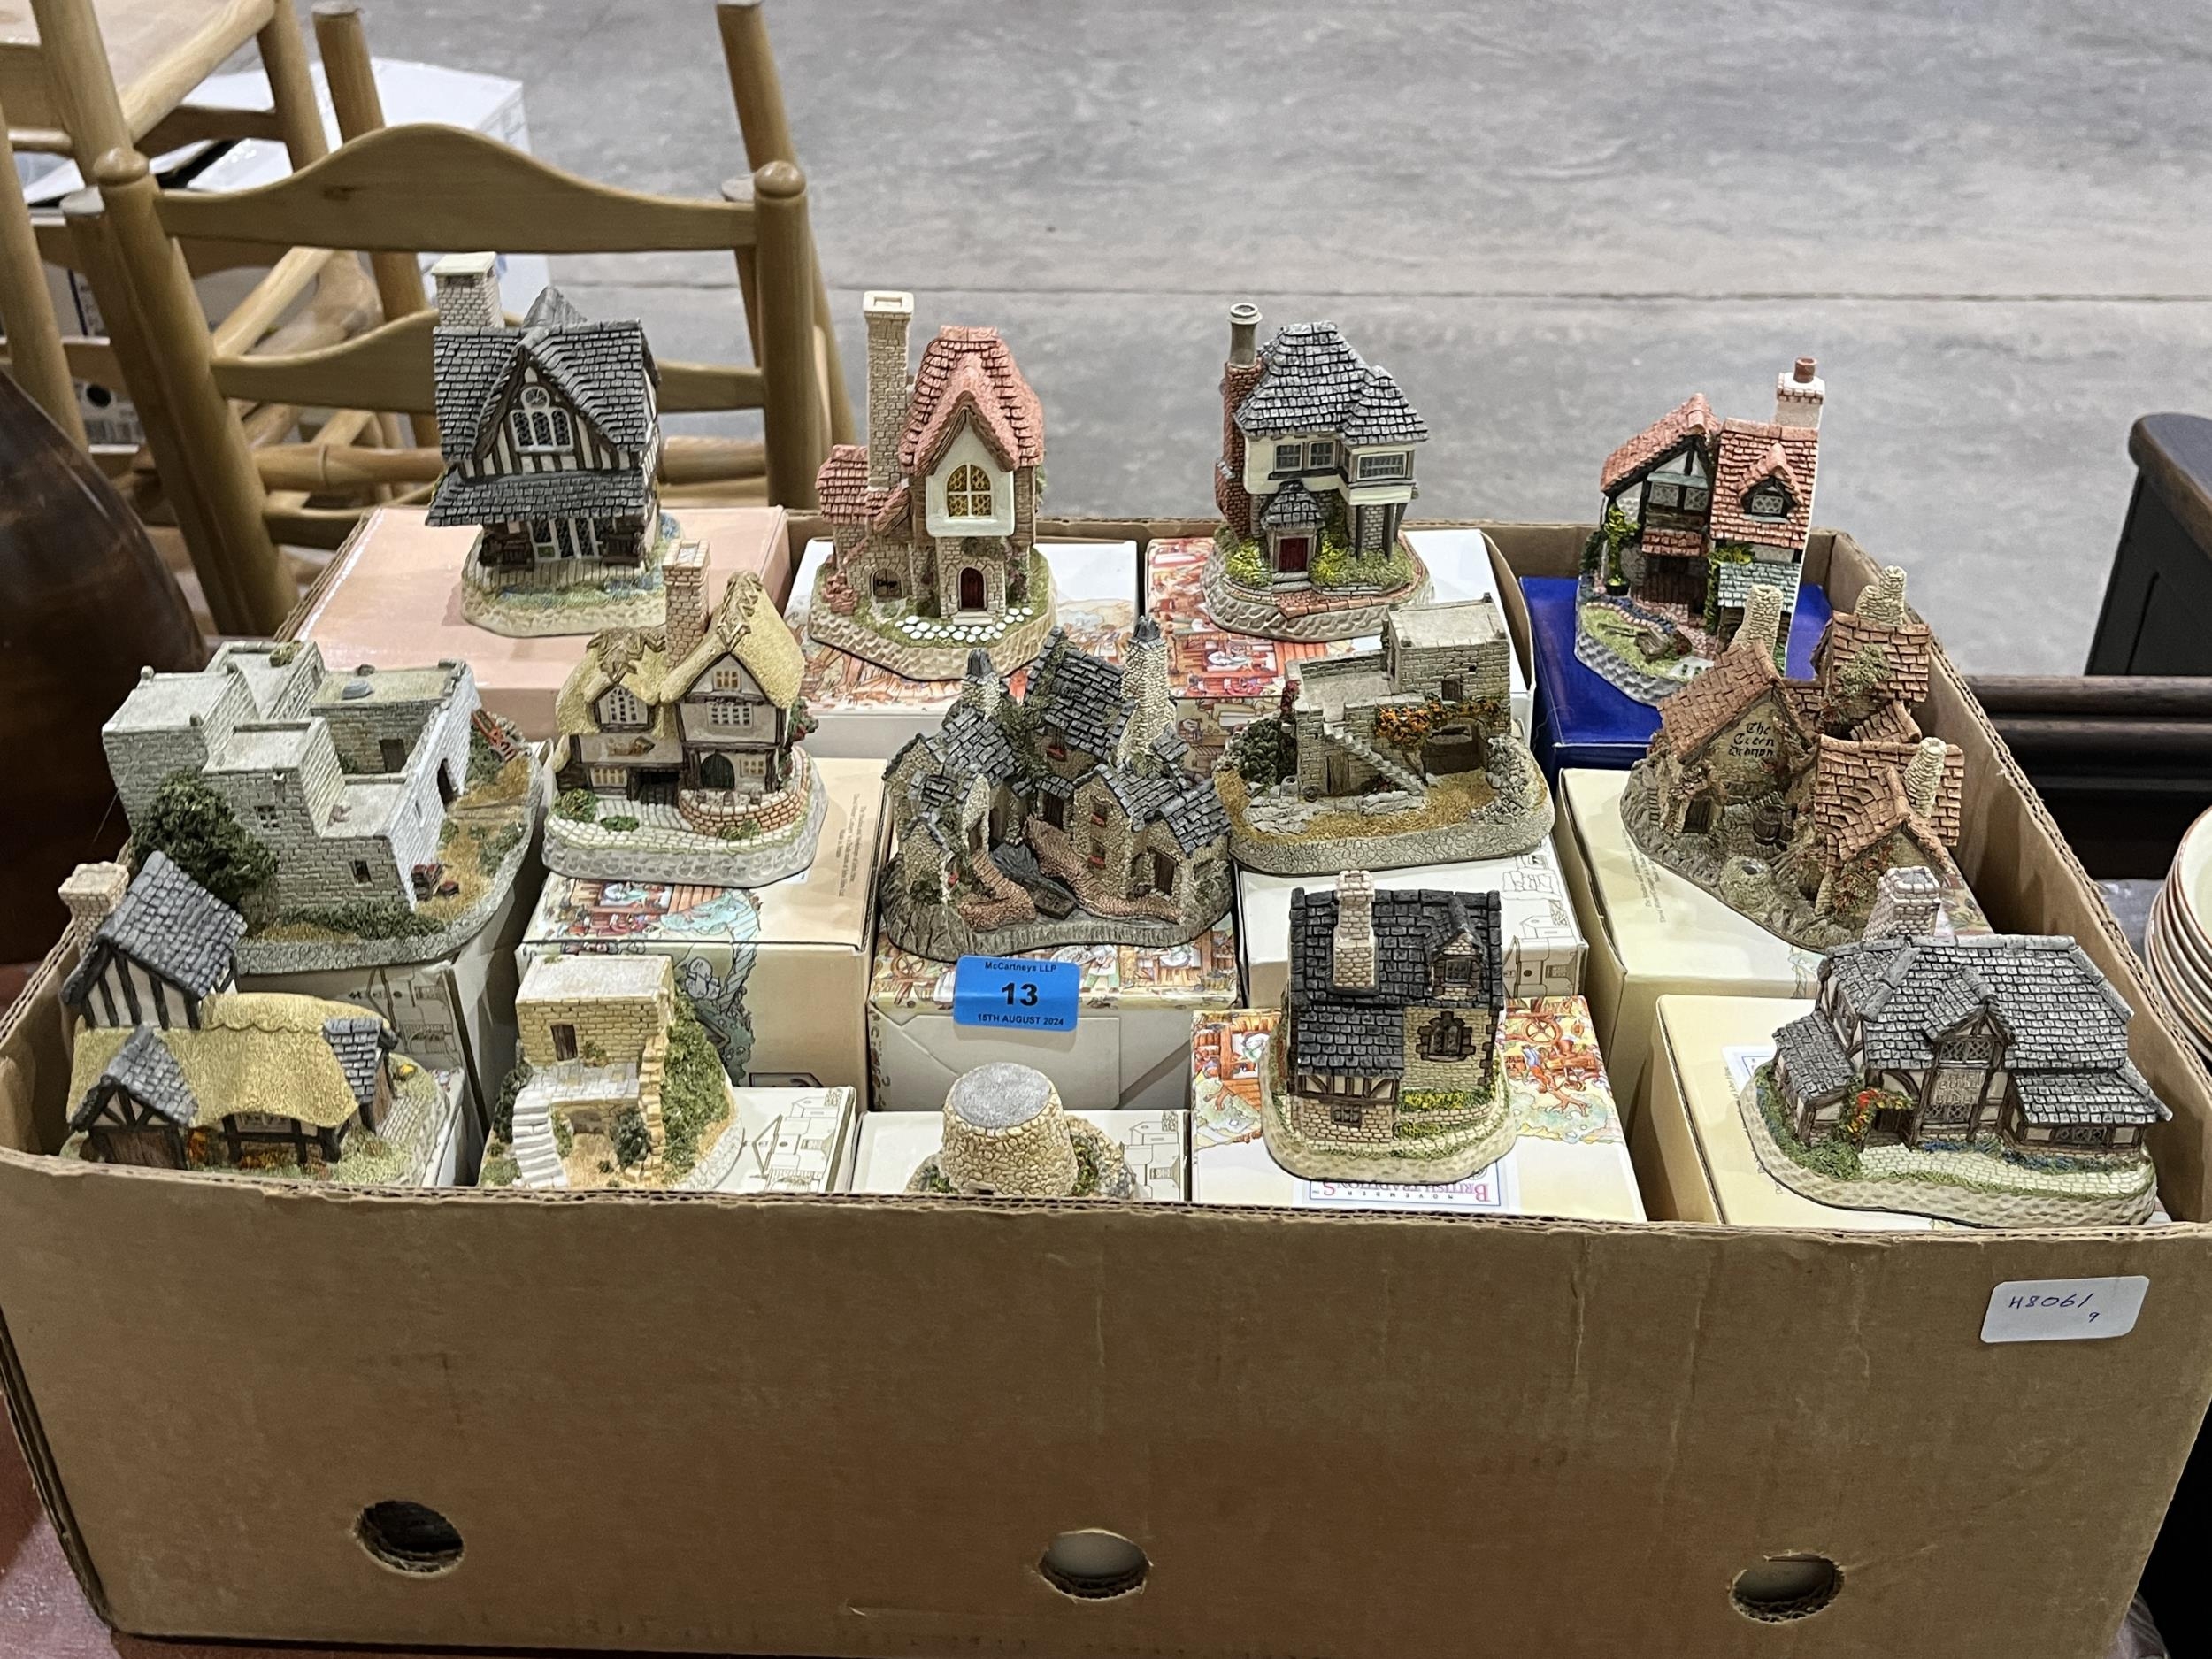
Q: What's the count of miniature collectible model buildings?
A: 14